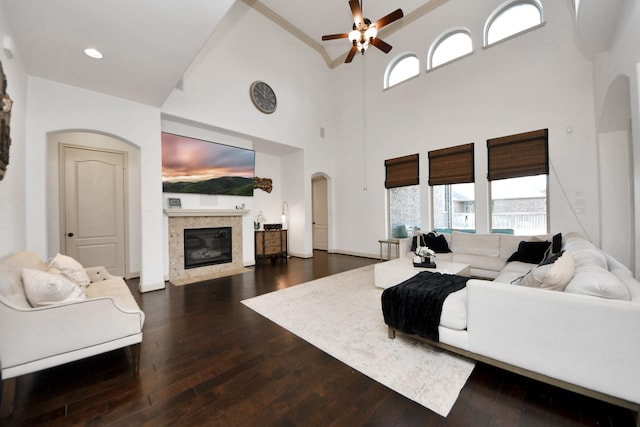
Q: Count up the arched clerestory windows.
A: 3